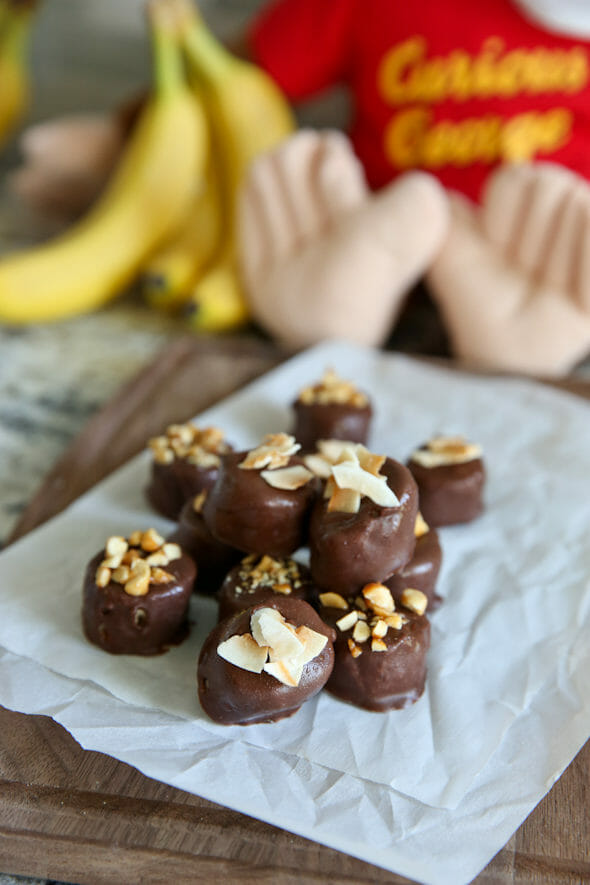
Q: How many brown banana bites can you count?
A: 11